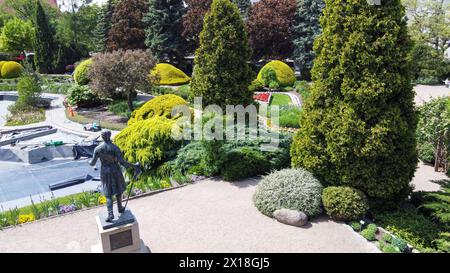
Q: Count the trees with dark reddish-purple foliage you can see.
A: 3